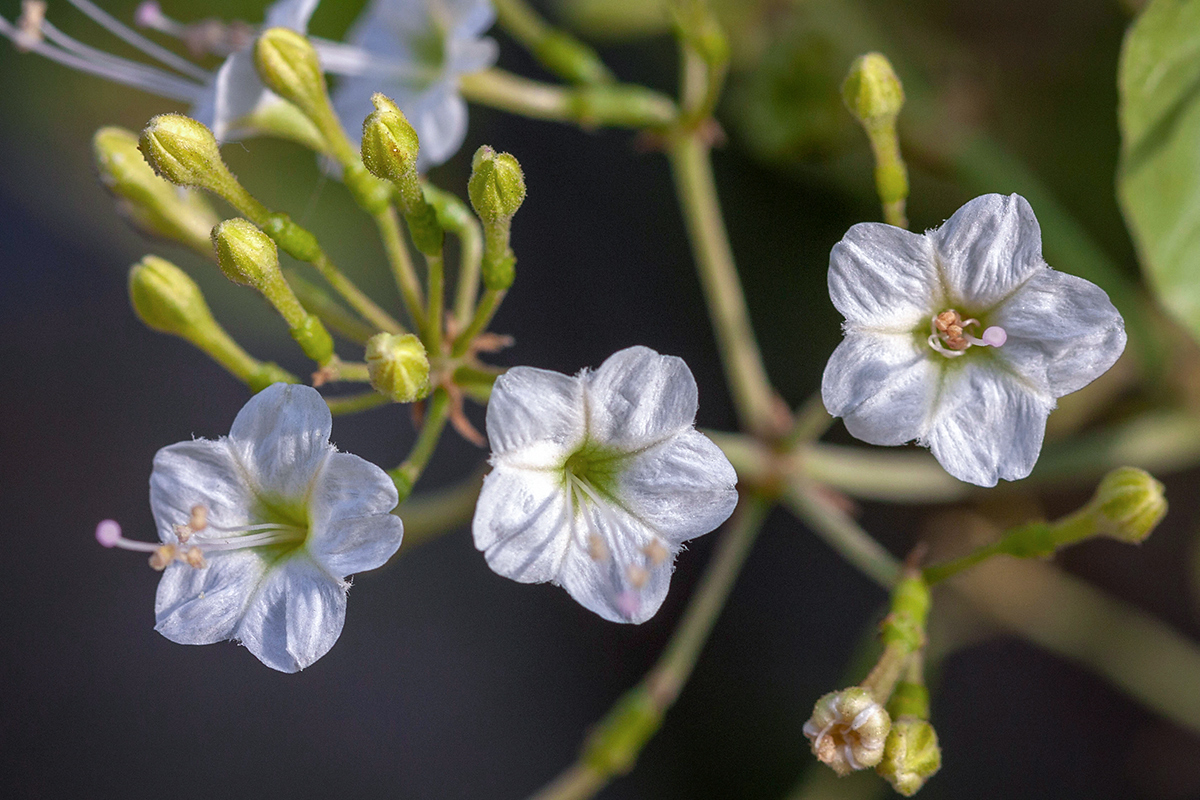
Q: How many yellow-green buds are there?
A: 11